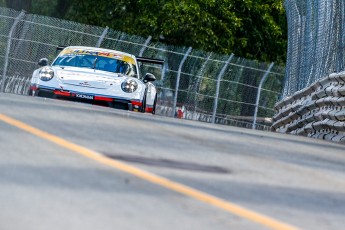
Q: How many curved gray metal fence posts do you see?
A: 6